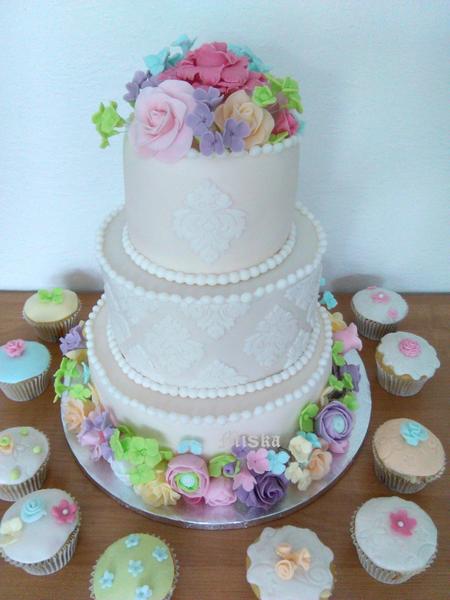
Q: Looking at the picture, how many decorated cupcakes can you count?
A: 10